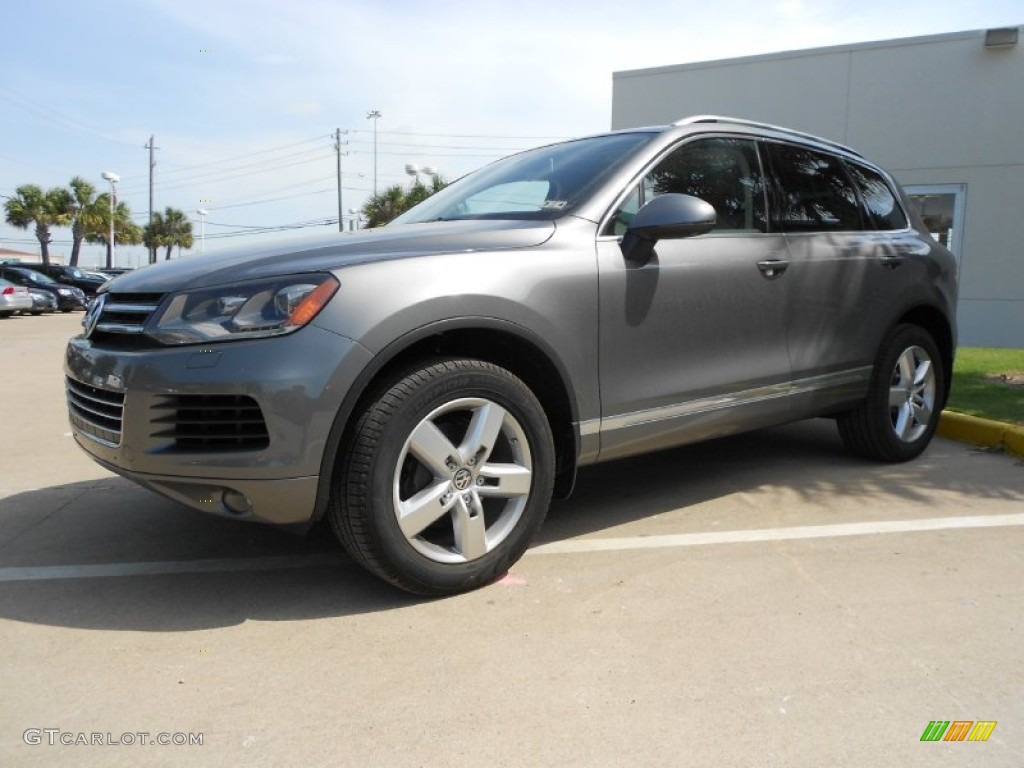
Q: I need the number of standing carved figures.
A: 0